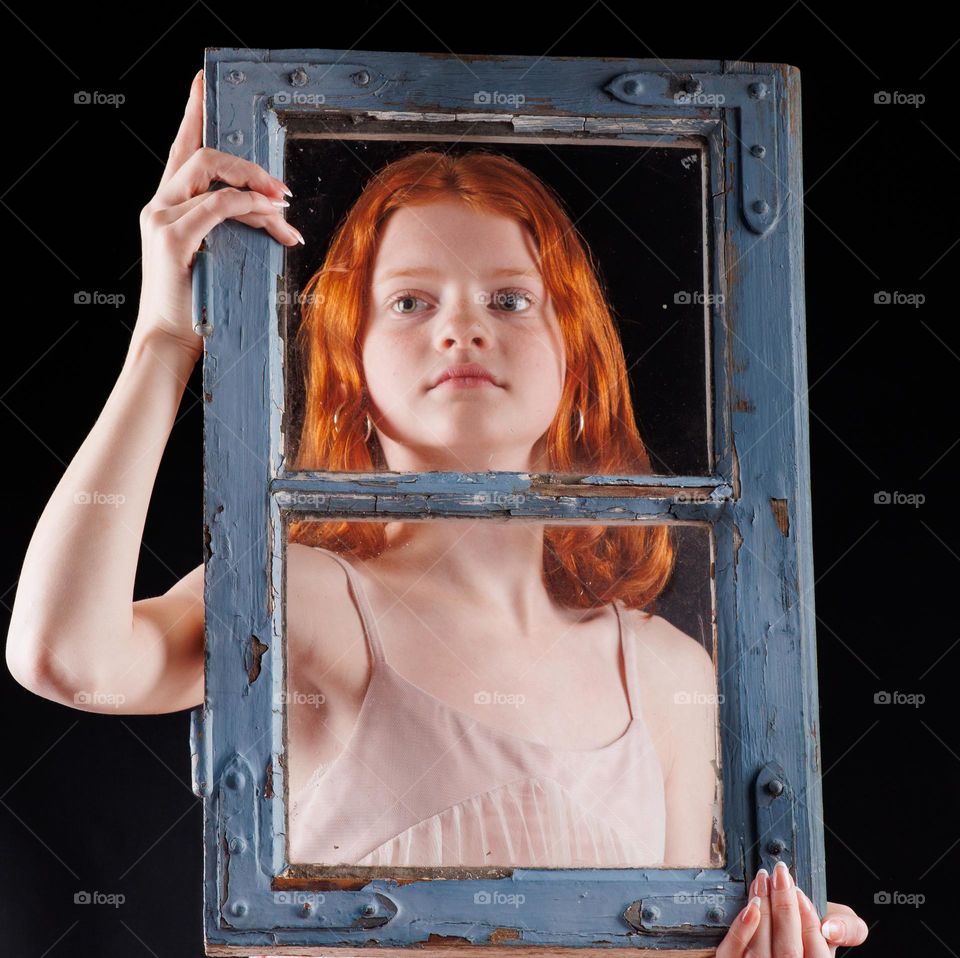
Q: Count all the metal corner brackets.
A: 4